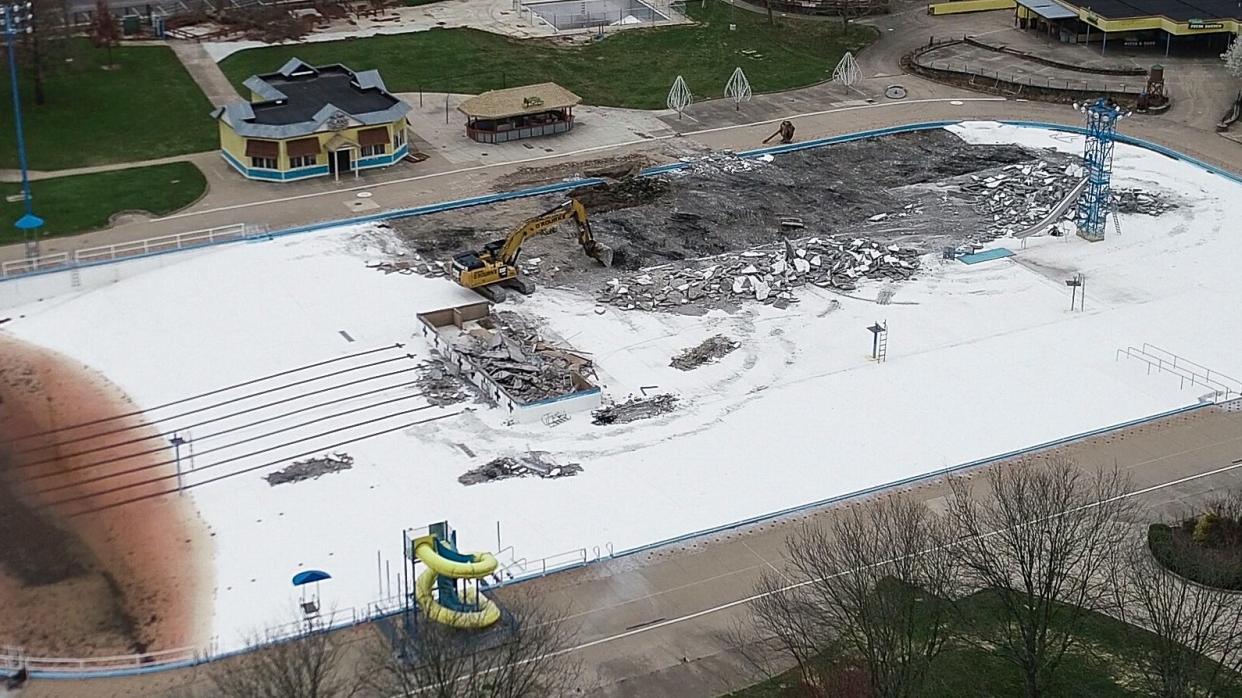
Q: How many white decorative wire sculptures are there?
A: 3